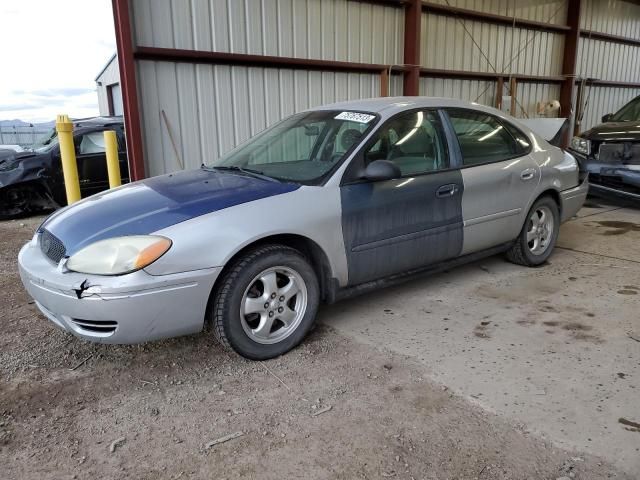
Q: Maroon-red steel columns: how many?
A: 3